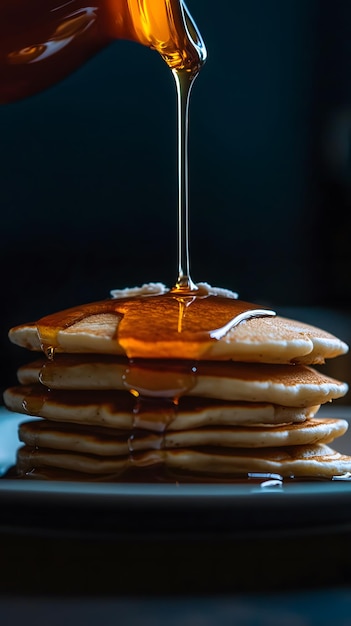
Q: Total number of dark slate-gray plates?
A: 1